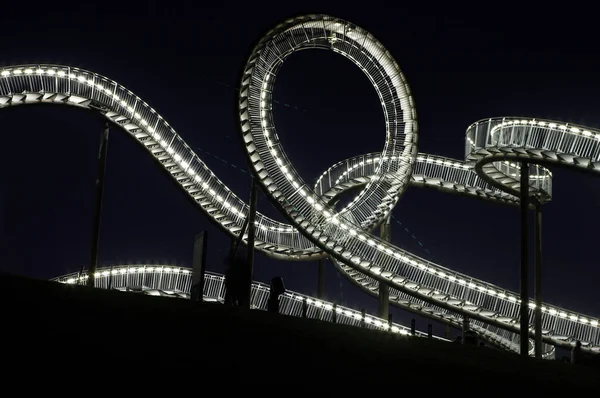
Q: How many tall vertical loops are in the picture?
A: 1